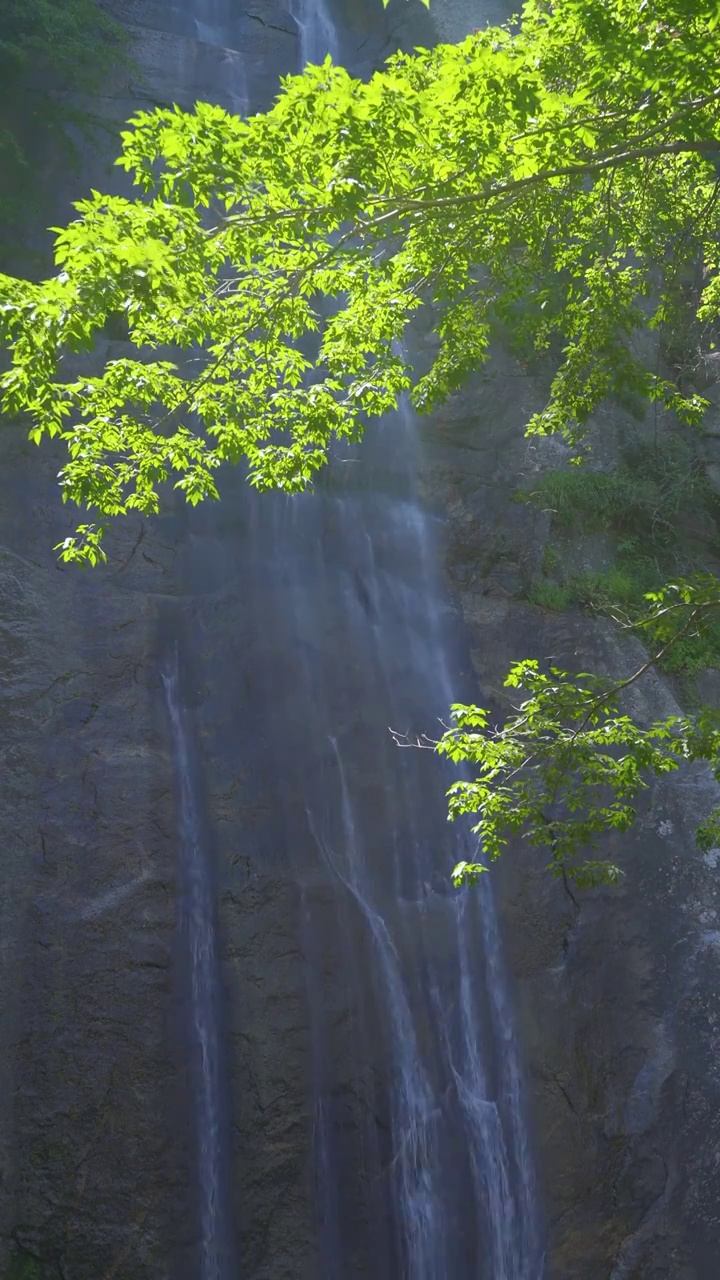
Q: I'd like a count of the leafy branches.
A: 2